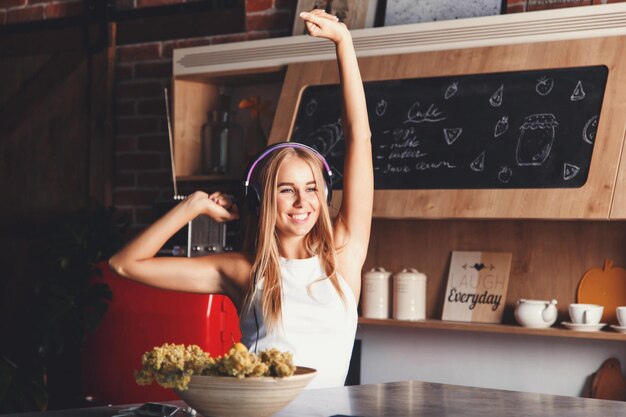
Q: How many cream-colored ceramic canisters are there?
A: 2